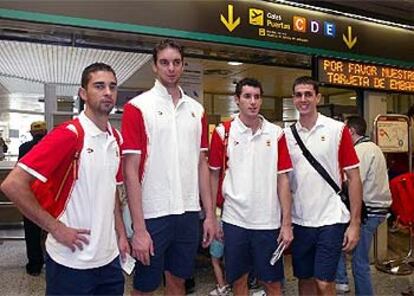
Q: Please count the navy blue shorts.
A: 4